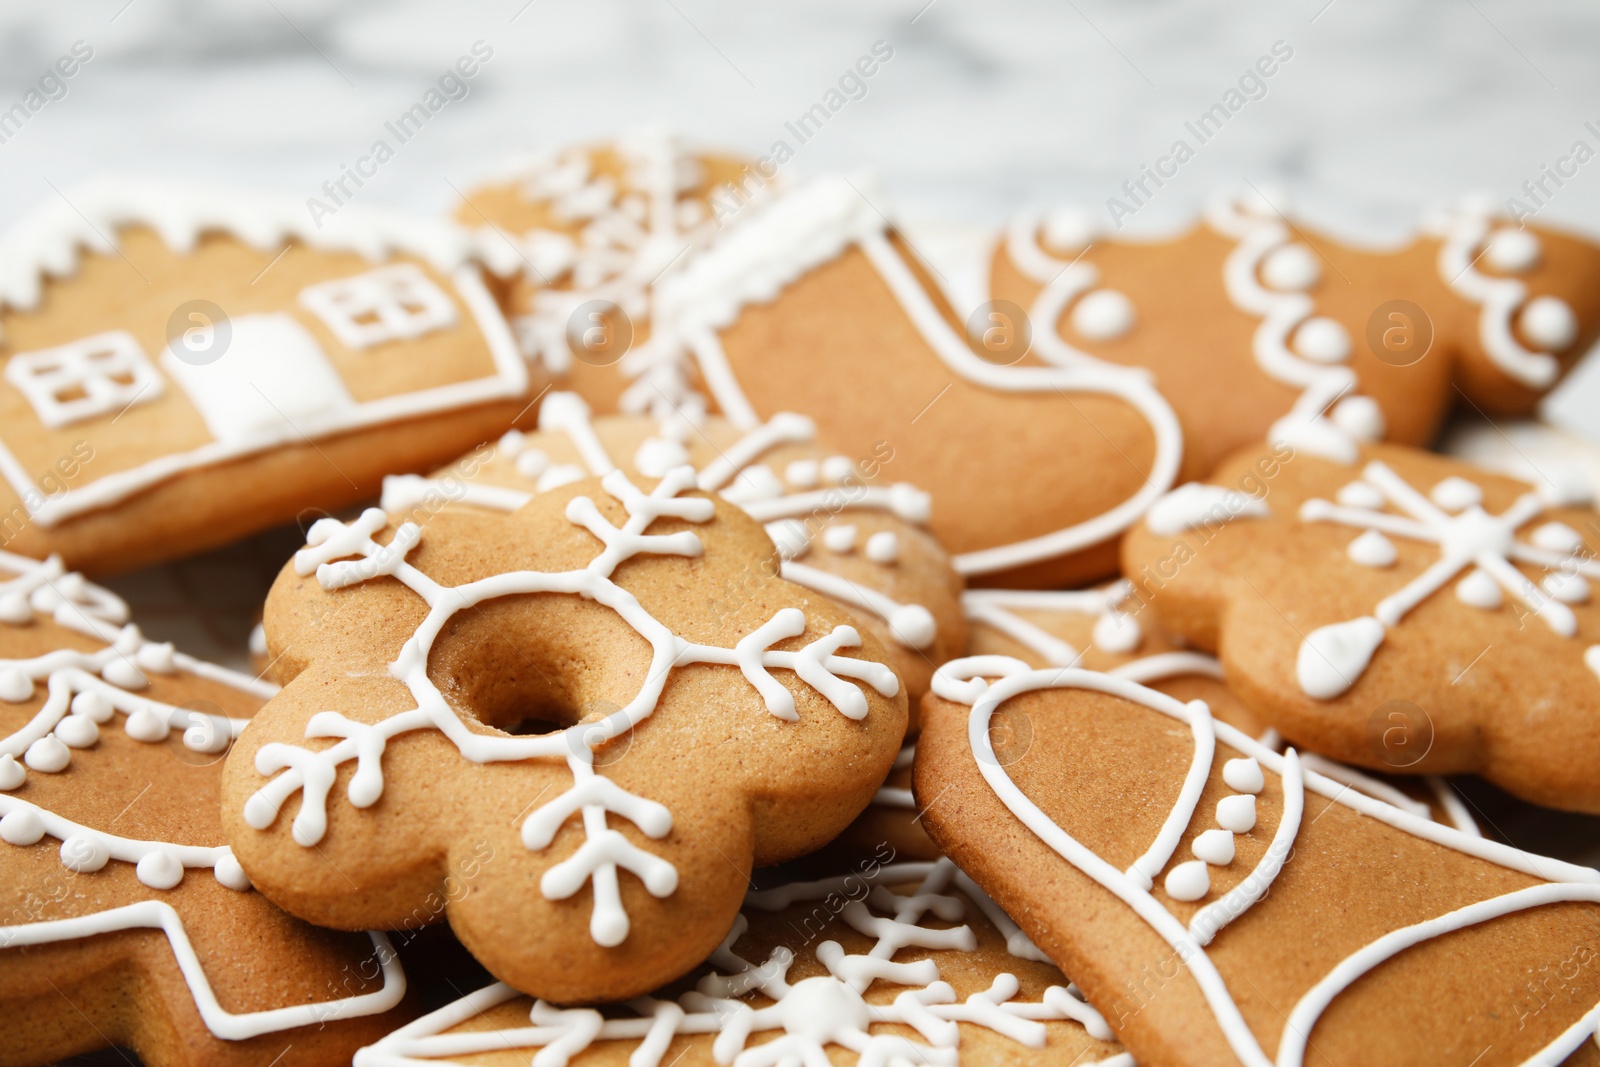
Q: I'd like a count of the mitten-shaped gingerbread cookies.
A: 0